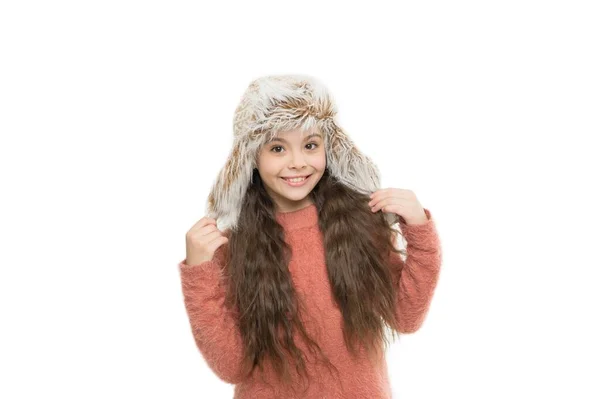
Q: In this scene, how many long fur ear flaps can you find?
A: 2